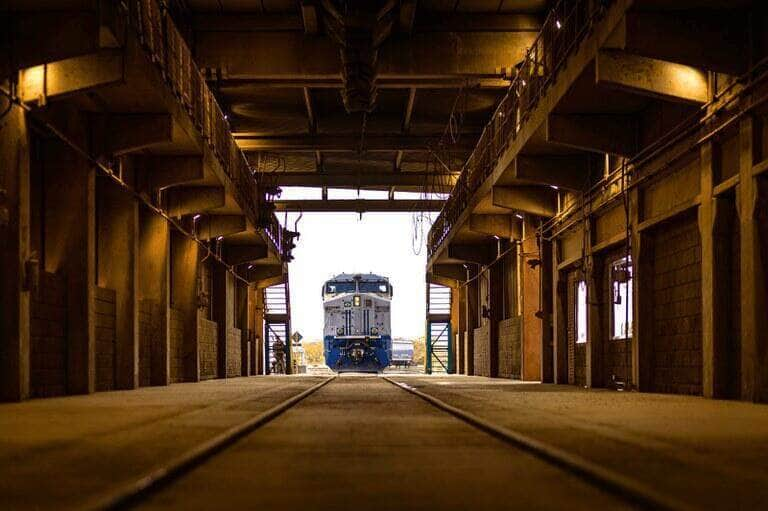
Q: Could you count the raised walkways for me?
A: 2